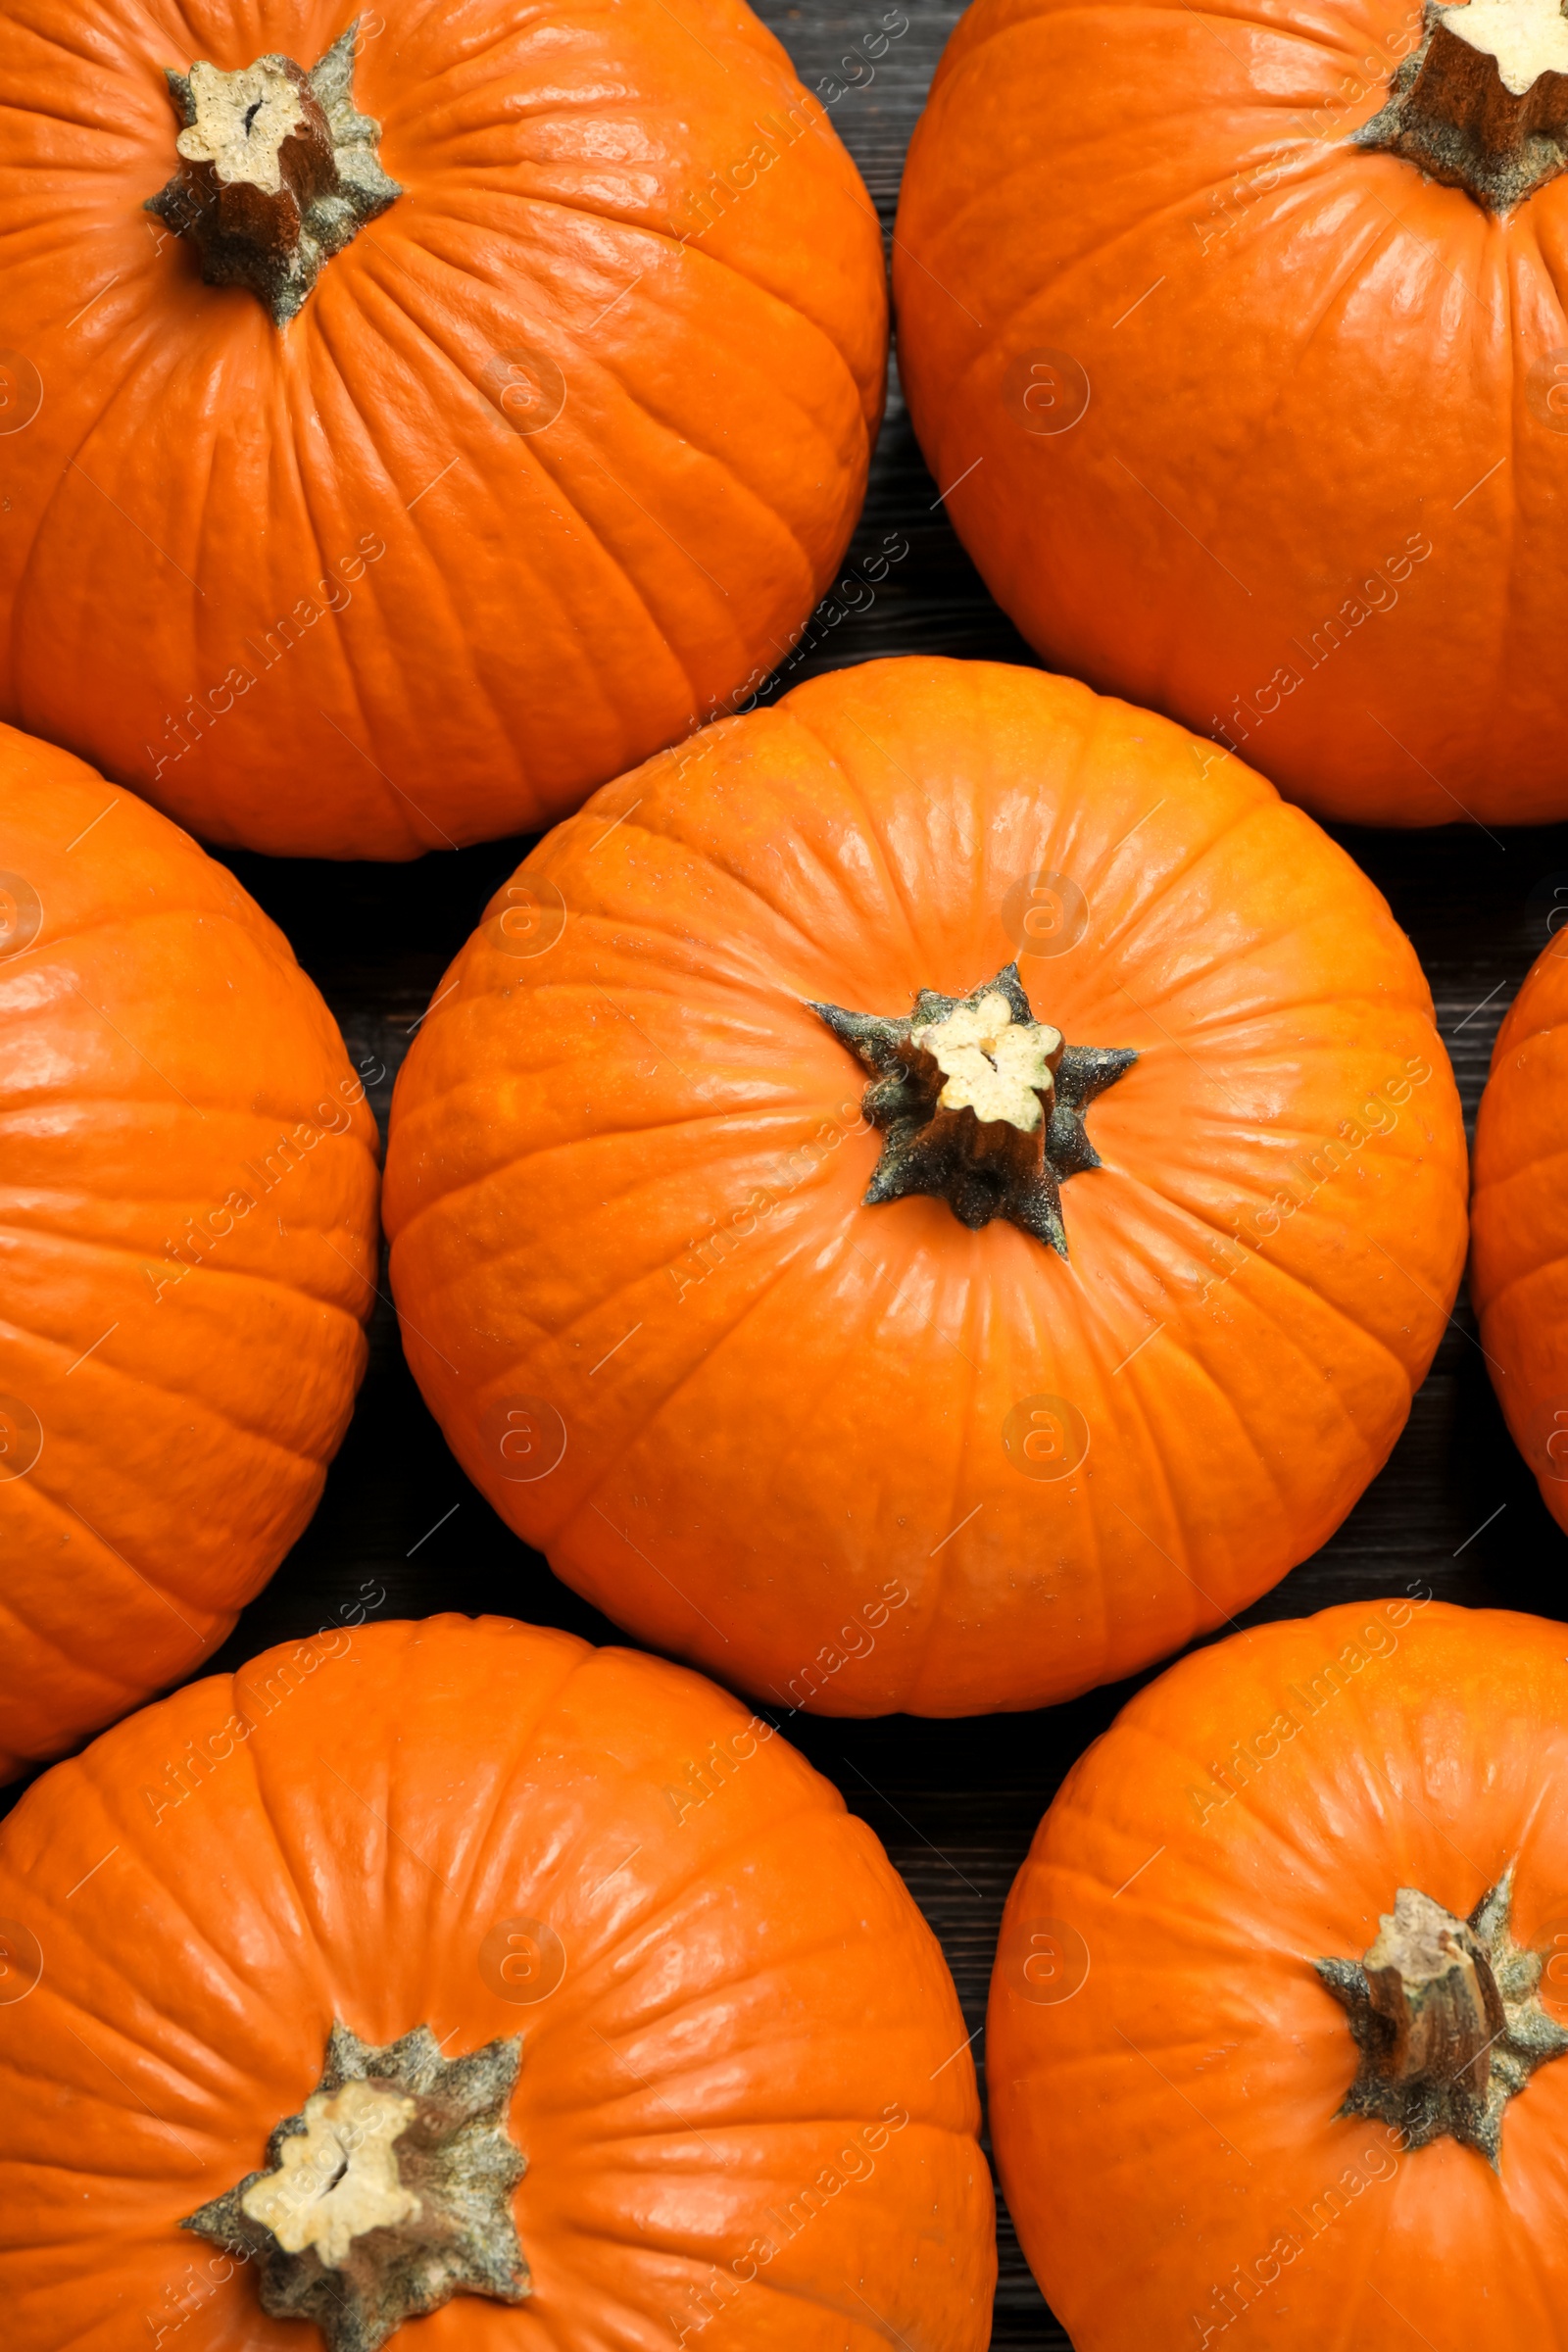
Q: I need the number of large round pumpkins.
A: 7